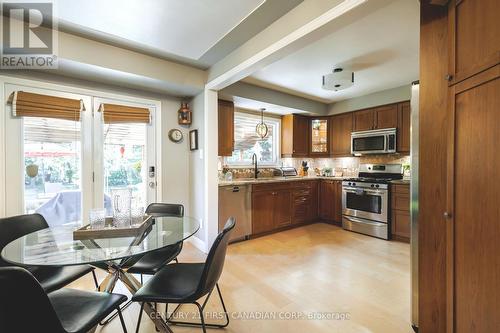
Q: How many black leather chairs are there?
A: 4